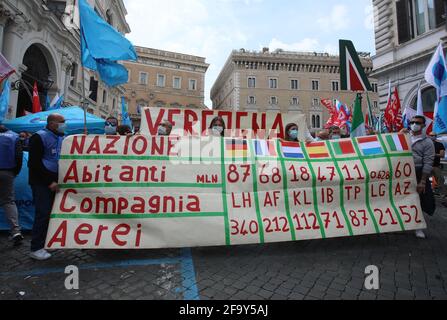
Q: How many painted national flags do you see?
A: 7